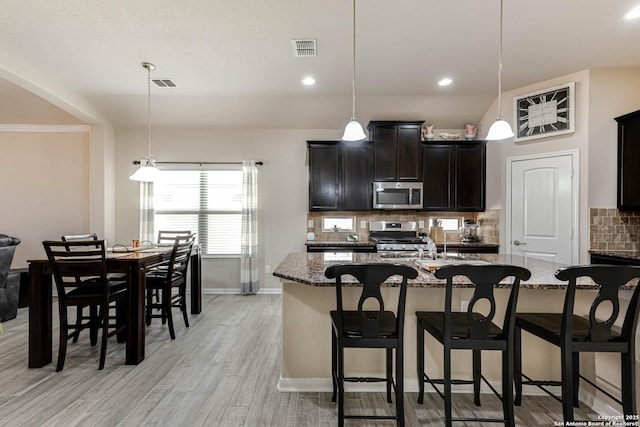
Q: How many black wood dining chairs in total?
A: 4